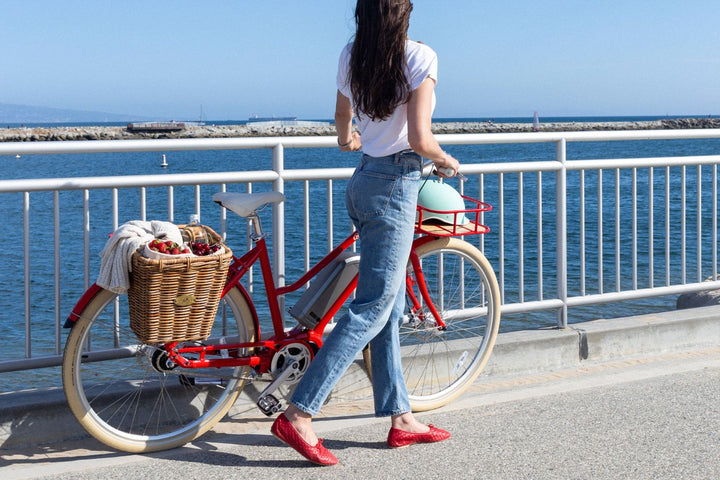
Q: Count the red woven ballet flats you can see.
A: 2